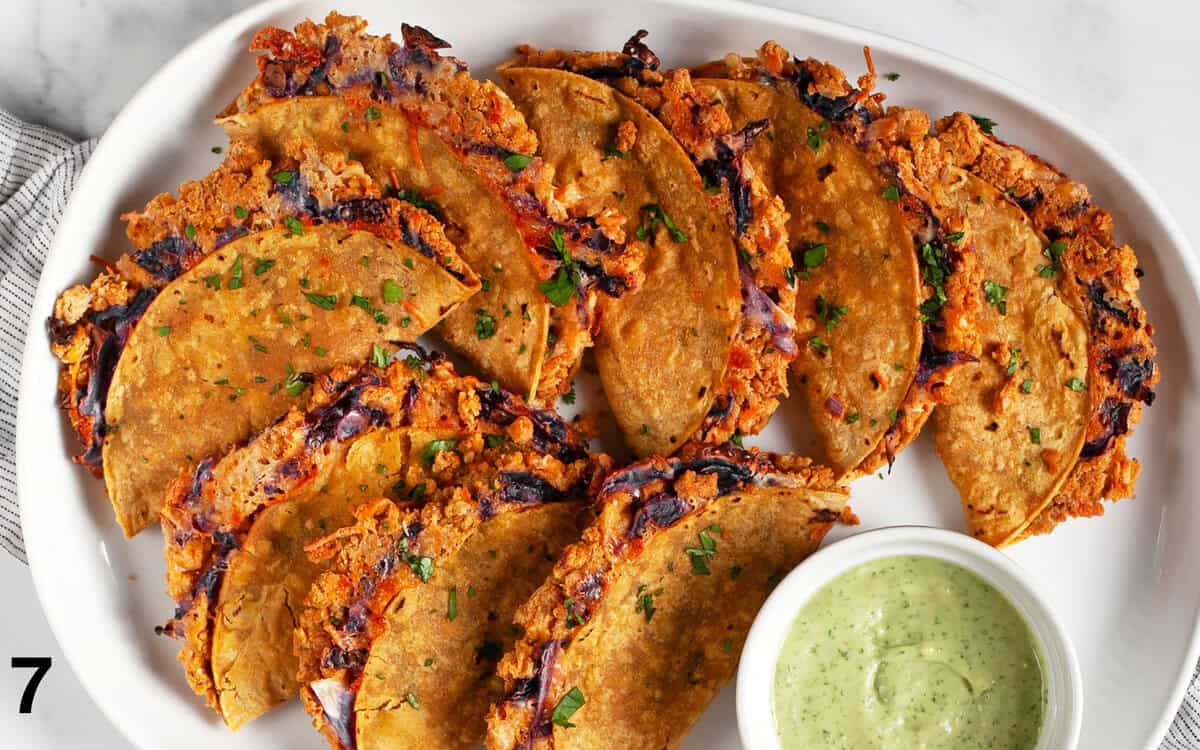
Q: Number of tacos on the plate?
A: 8